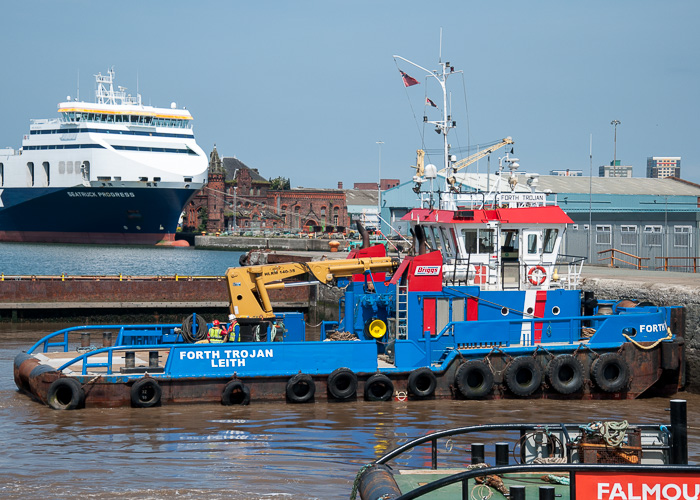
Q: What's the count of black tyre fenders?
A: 11